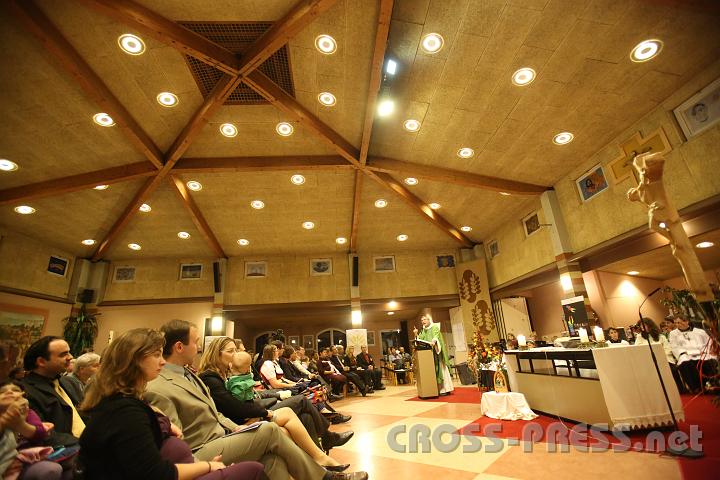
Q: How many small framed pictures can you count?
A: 11